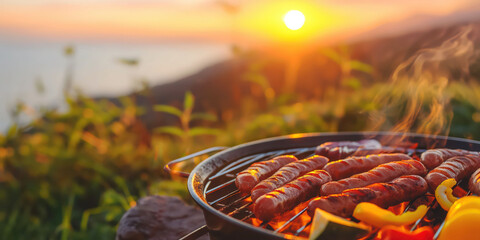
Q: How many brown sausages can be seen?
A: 9